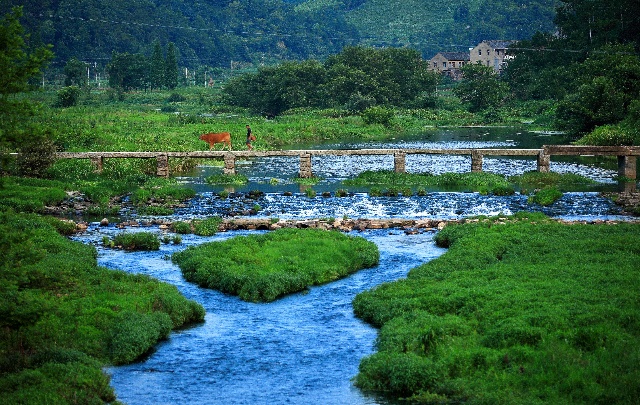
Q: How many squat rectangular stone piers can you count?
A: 8